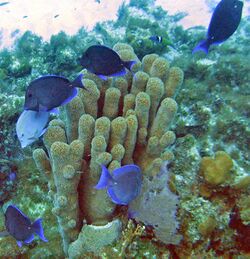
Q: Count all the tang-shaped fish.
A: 6